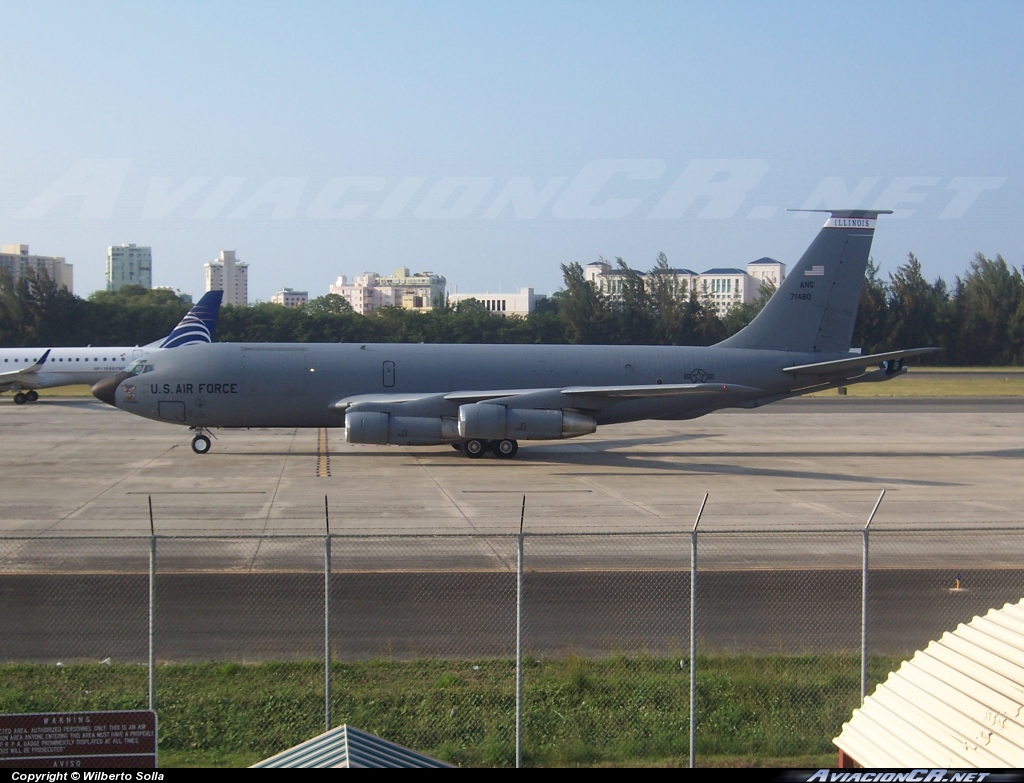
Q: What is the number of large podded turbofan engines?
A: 2